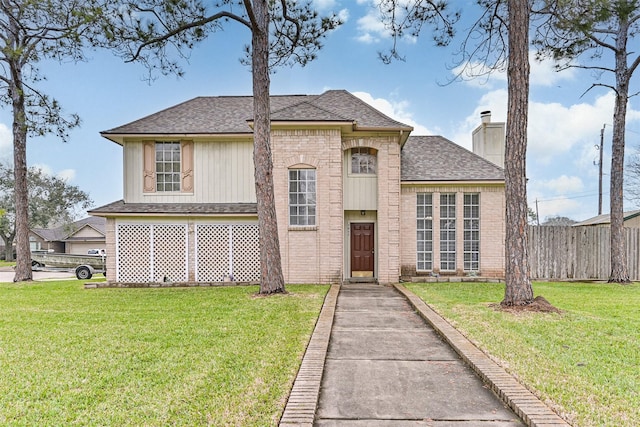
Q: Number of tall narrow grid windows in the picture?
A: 3